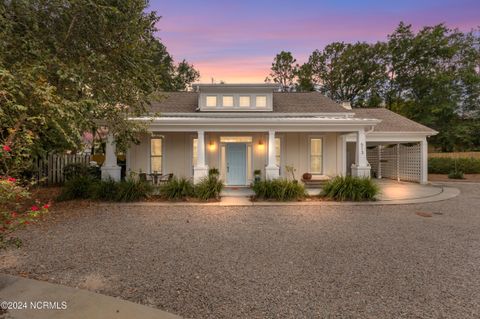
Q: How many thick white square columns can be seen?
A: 4